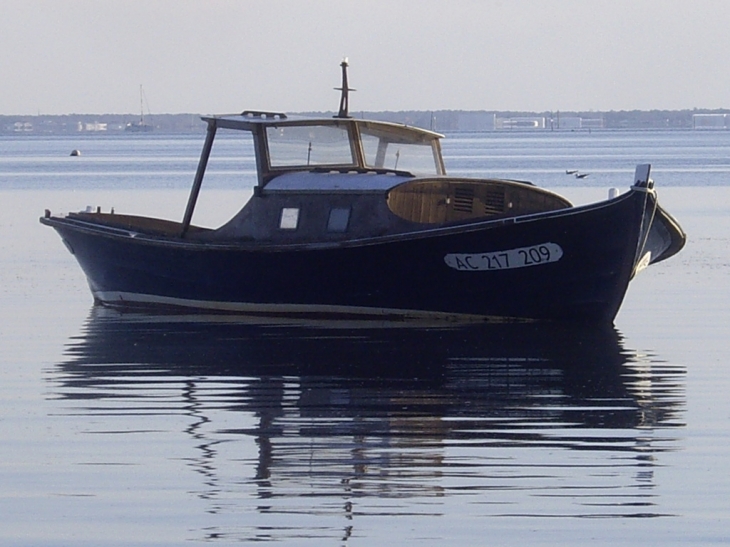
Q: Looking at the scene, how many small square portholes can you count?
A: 2